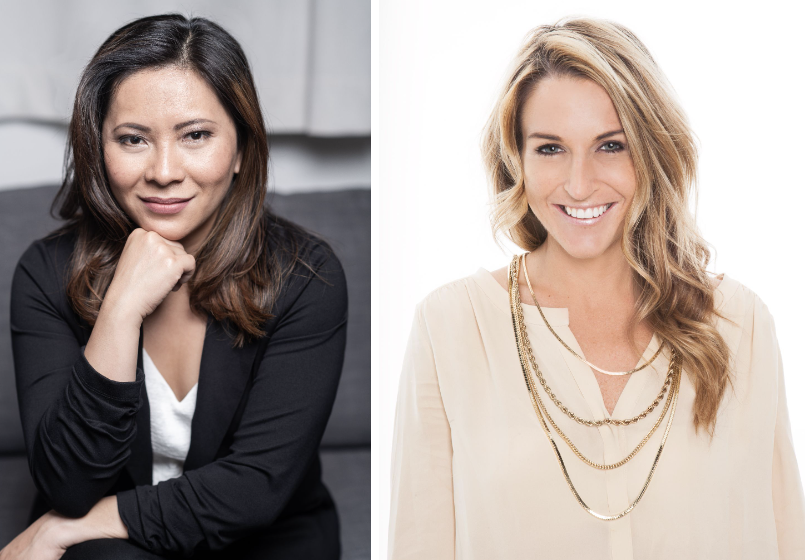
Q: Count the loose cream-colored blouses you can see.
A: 1